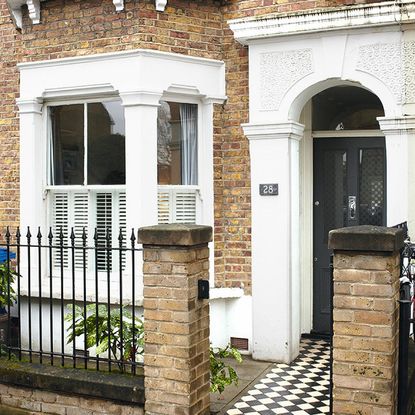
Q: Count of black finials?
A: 12